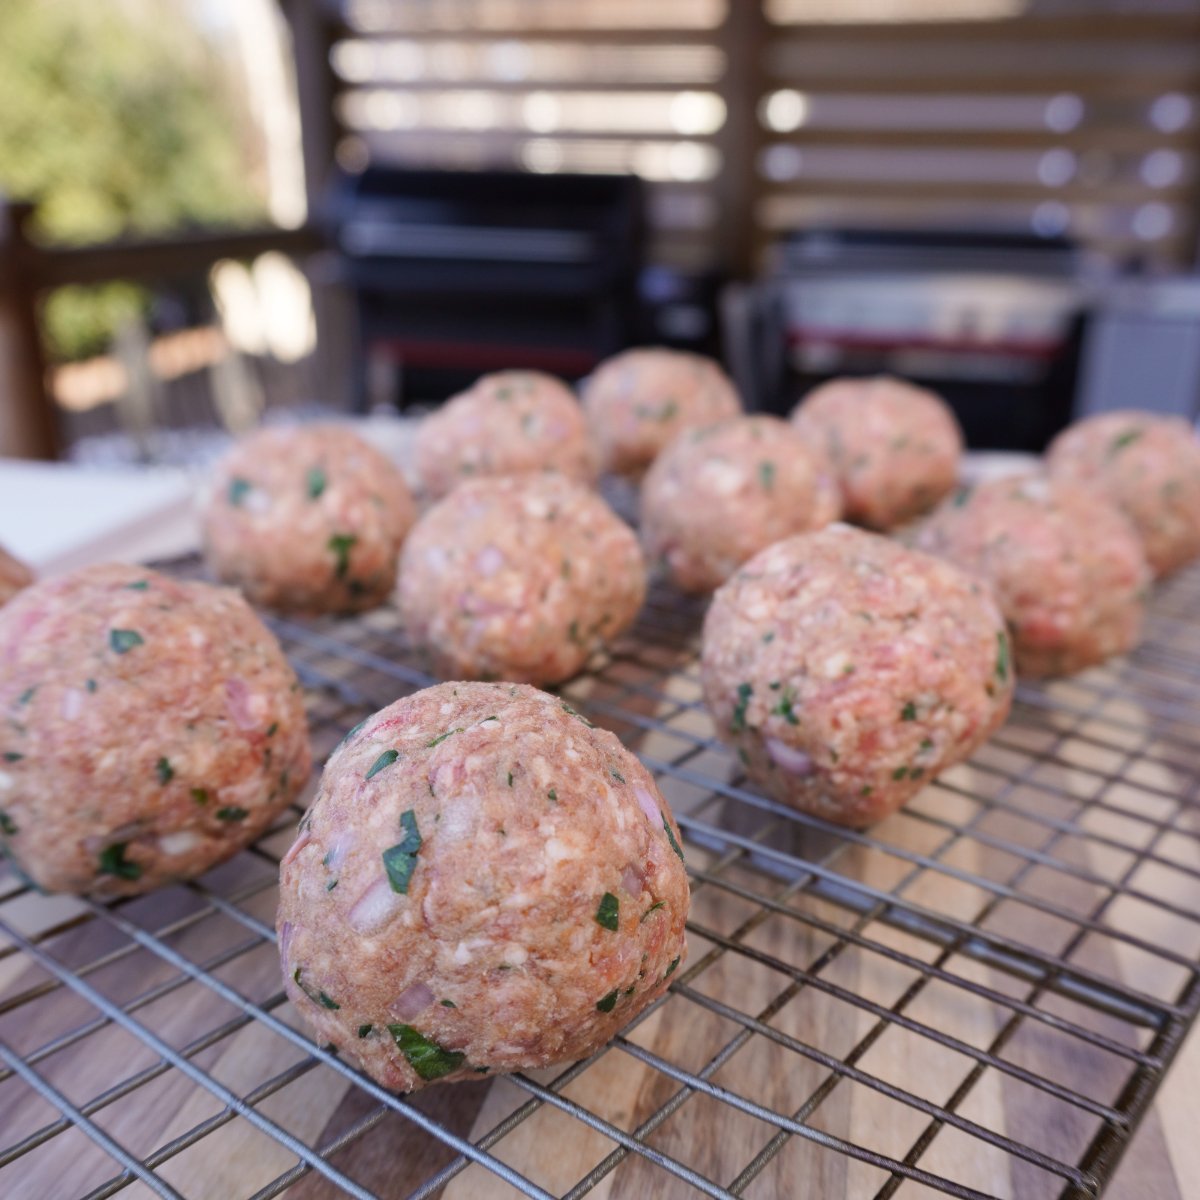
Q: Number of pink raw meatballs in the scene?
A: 11